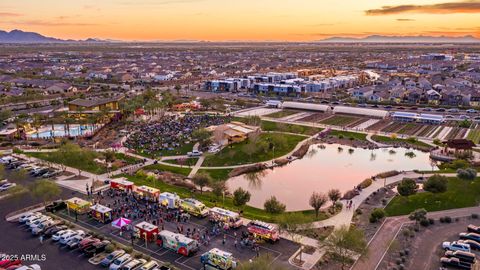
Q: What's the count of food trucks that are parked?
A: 11